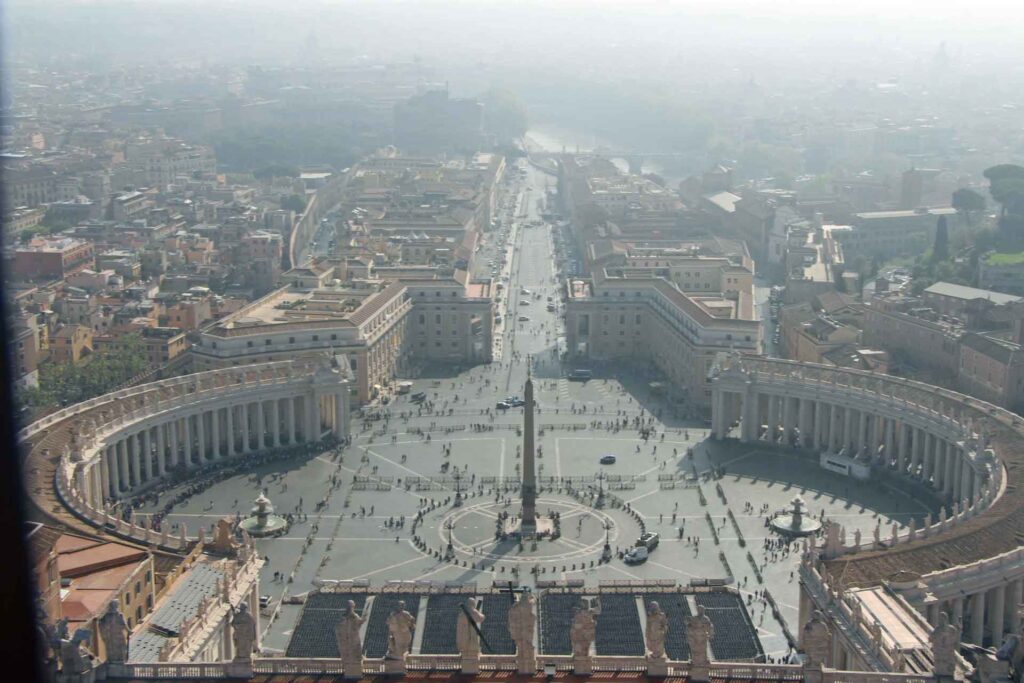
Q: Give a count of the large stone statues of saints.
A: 11